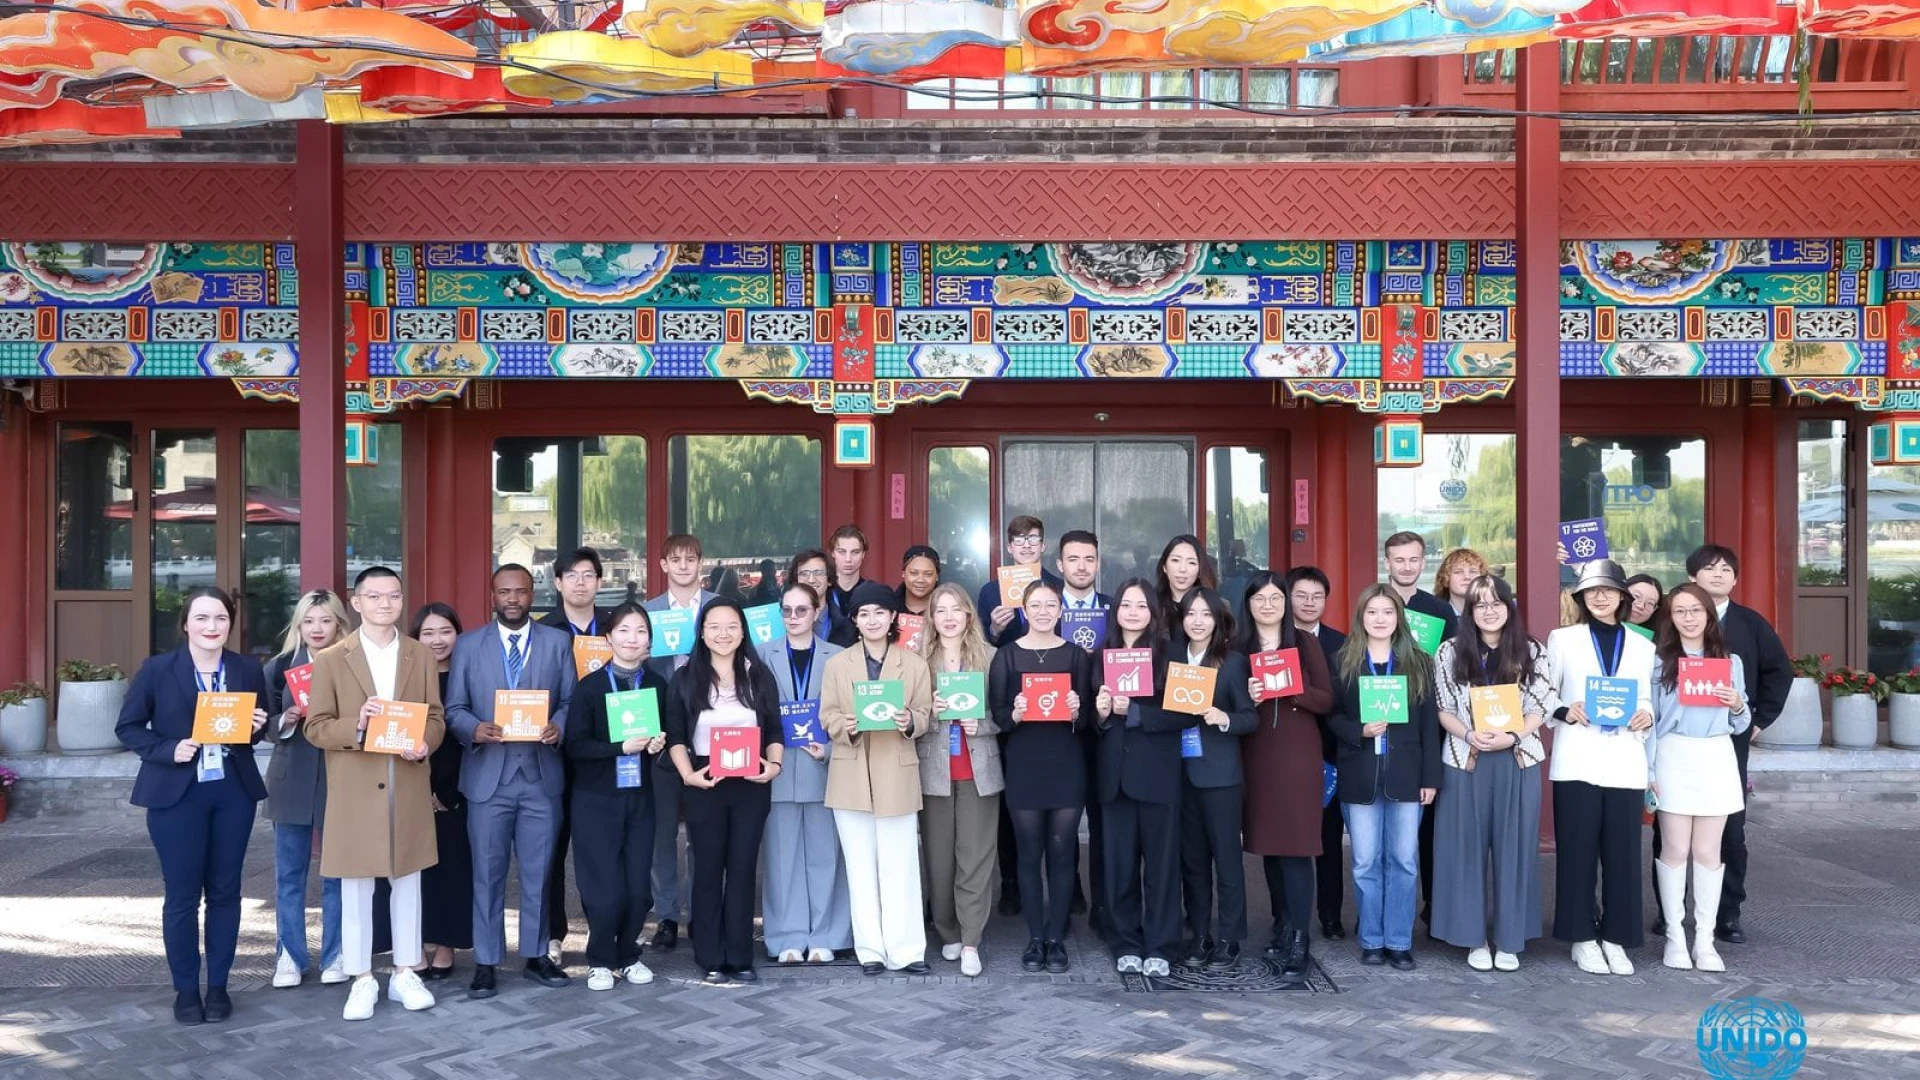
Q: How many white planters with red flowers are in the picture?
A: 3